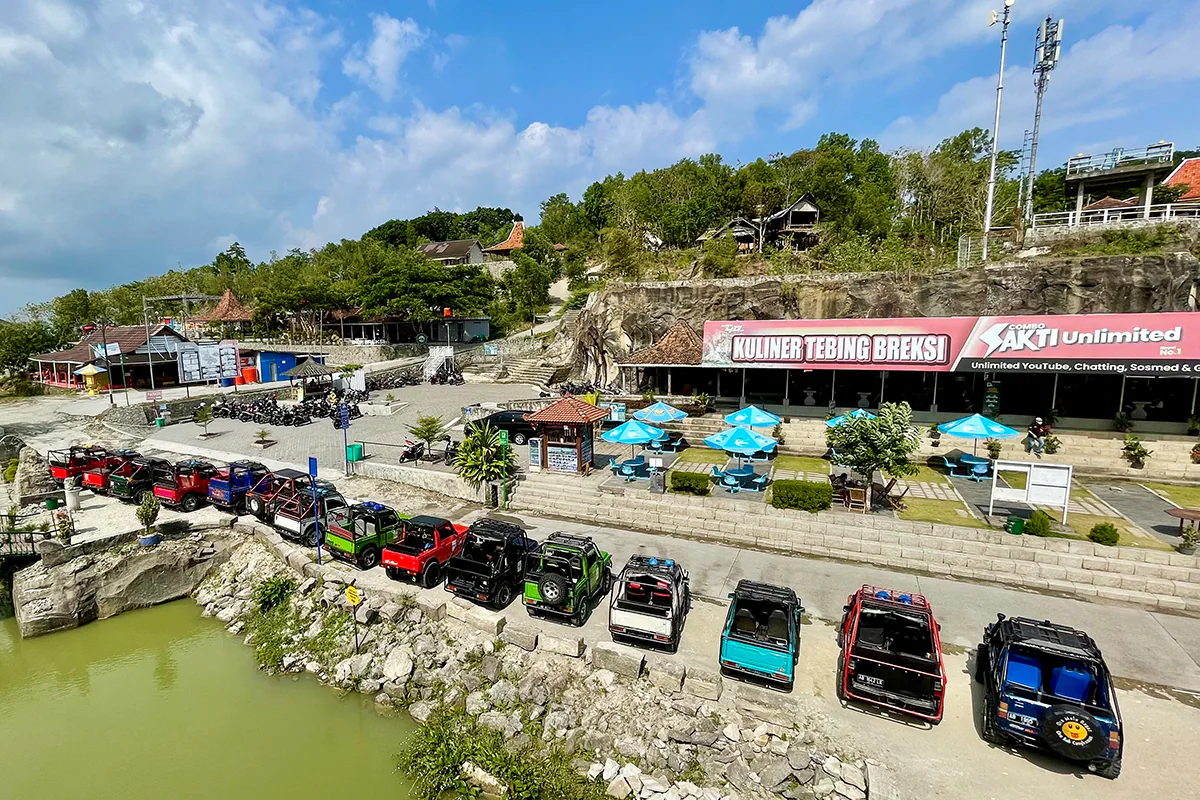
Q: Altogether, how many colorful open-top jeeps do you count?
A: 15